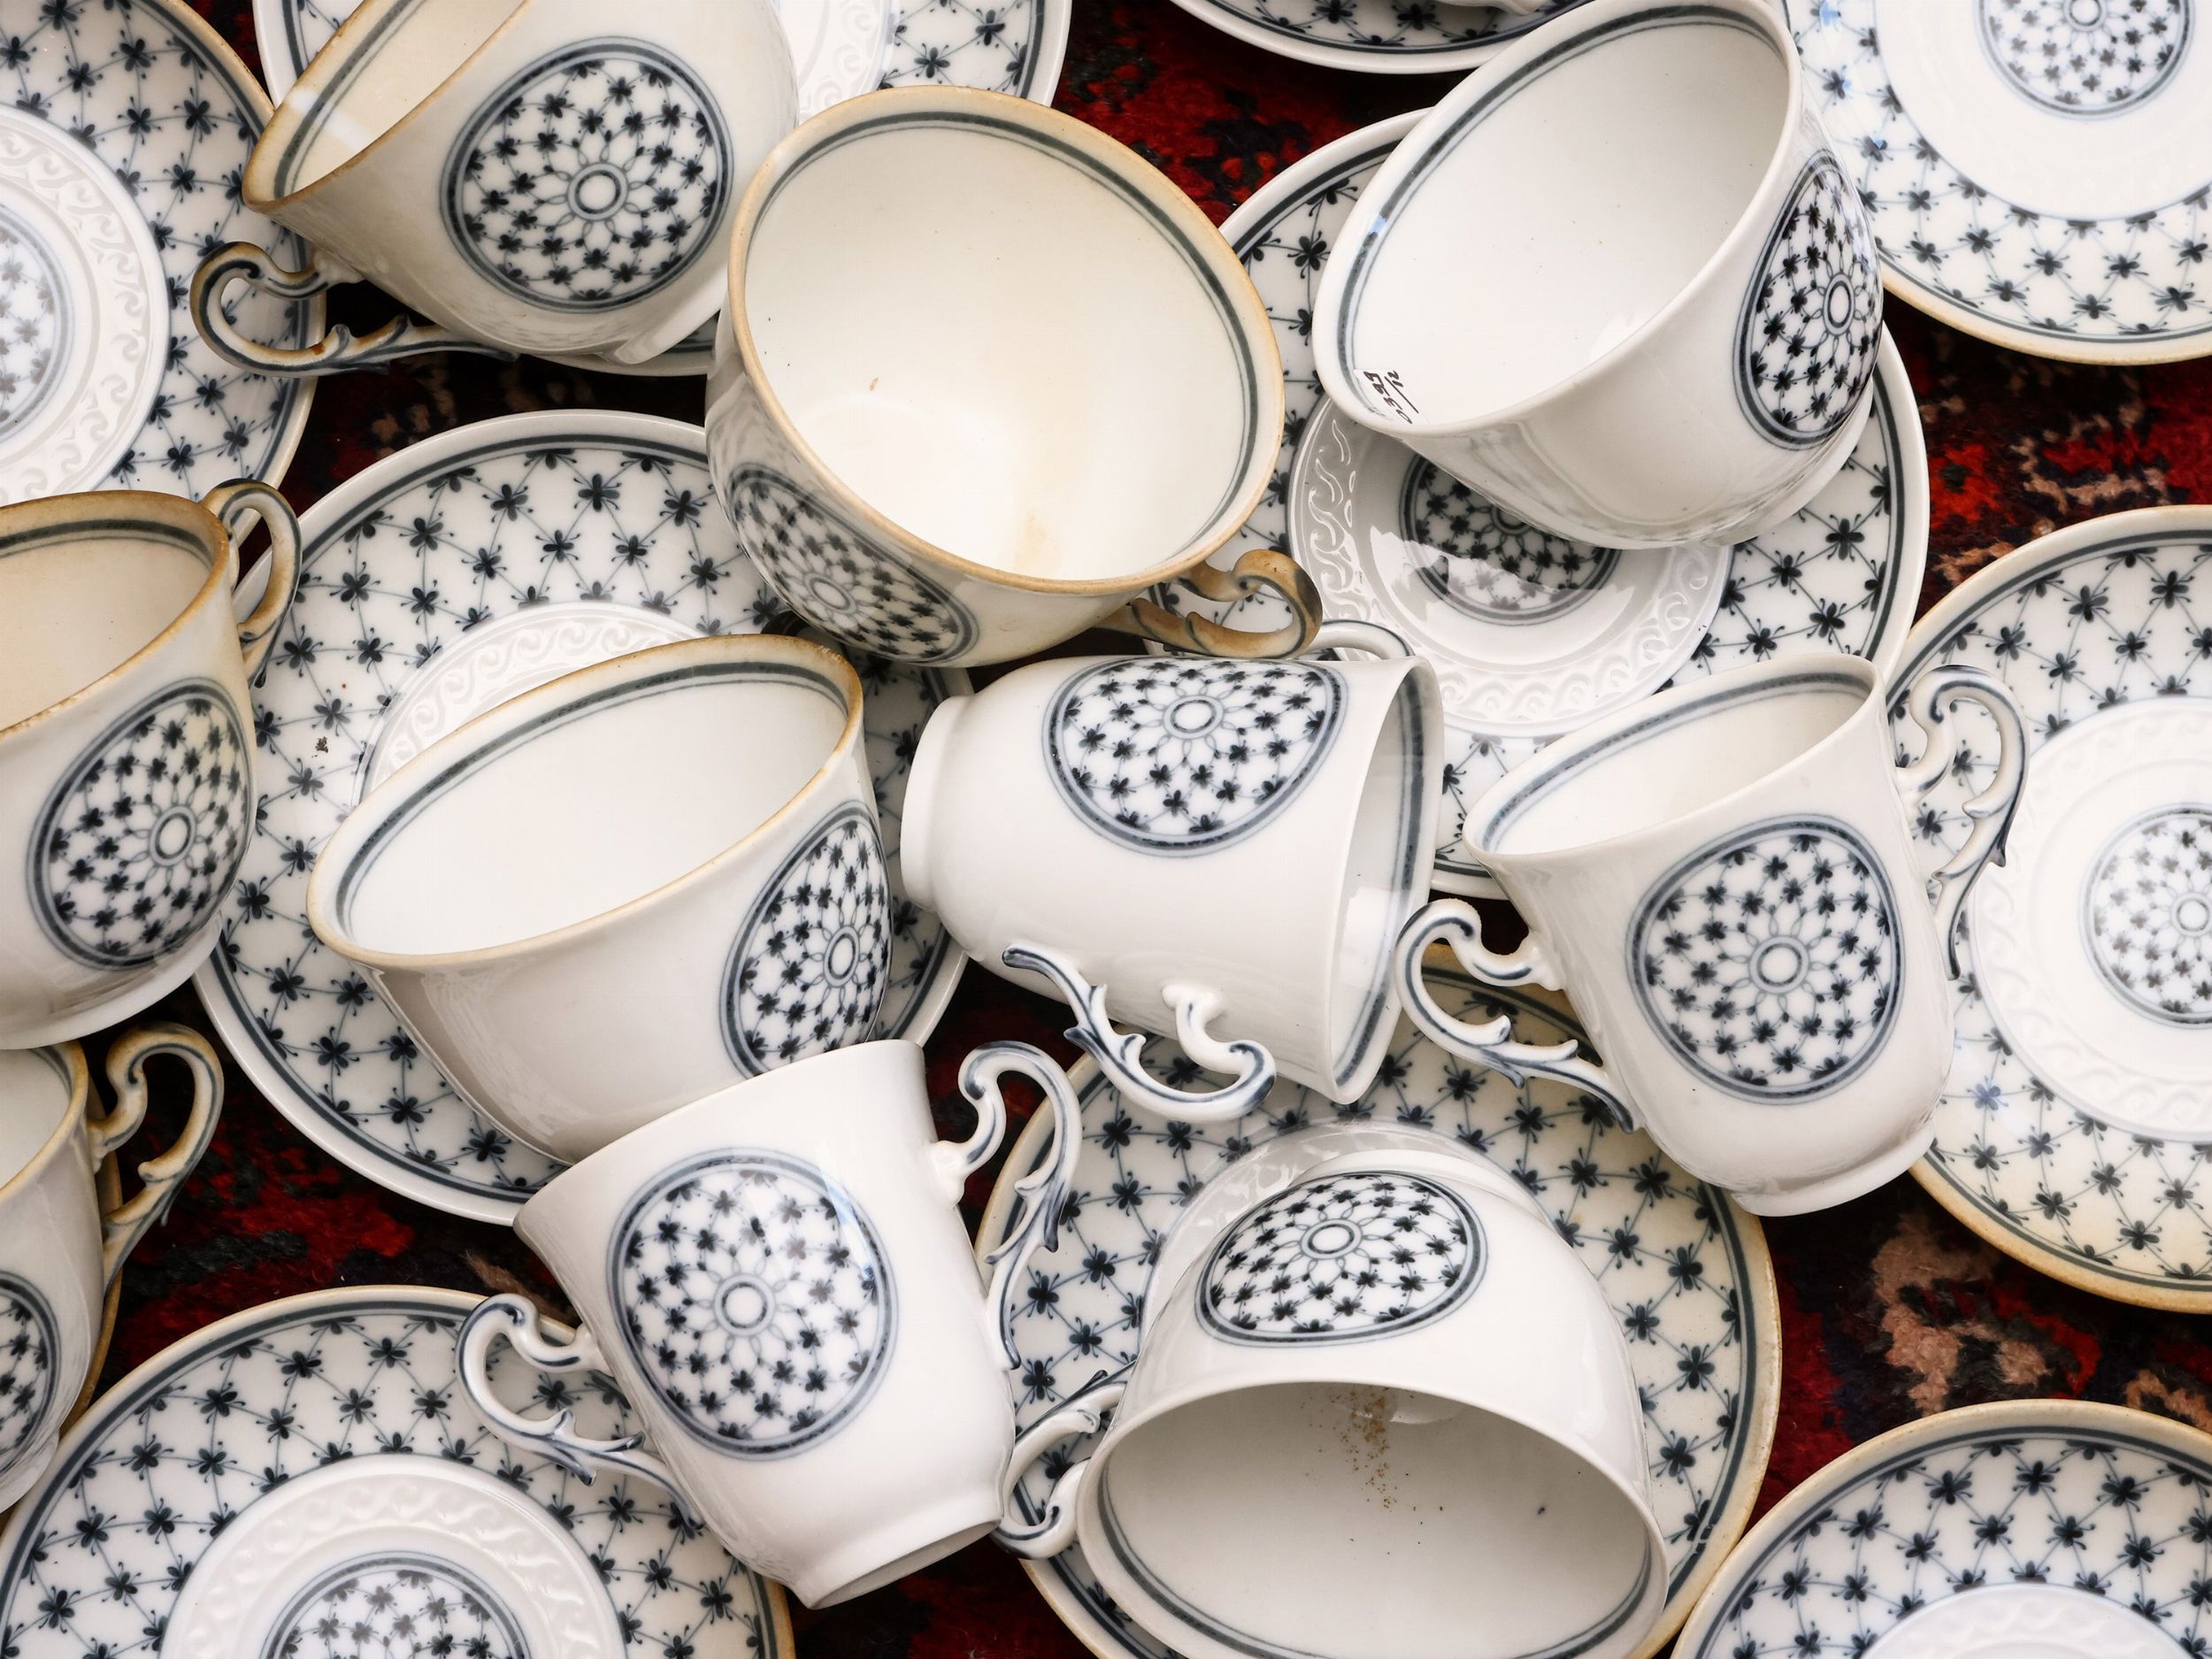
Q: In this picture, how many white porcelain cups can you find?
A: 10